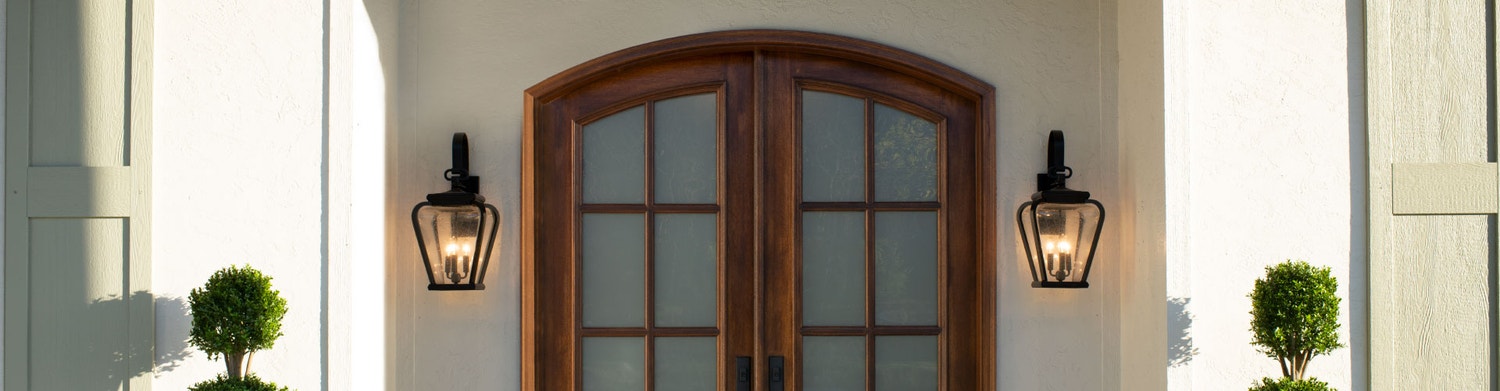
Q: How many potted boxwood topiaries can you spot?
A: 2